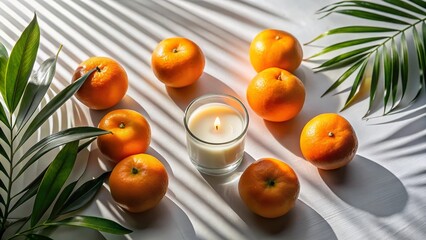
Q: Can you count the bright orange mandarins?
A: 8